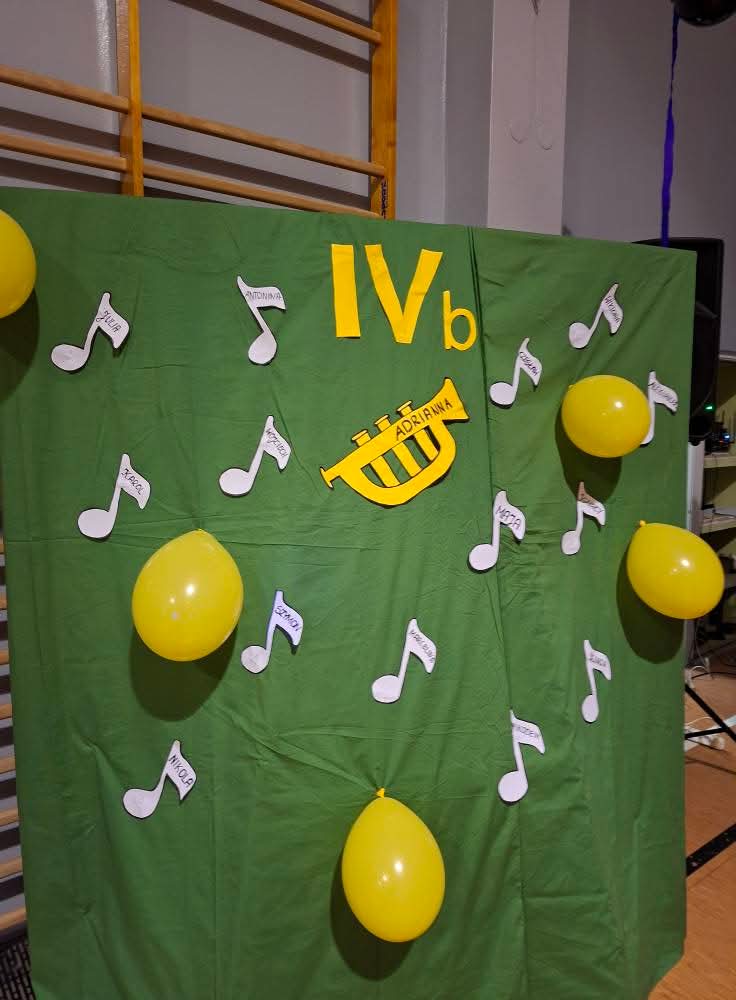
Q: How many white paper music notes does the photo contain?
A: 14